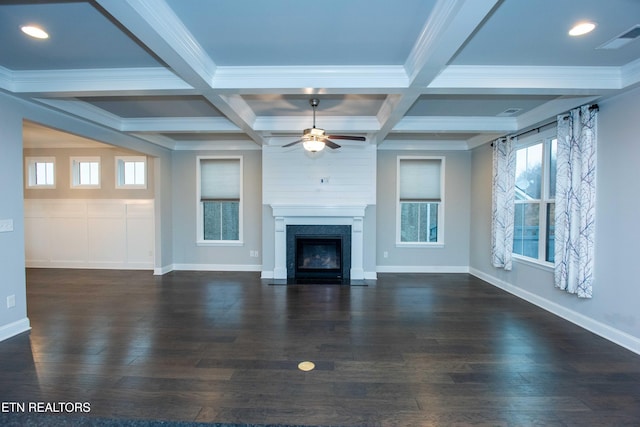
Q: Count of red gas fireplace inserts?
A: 0